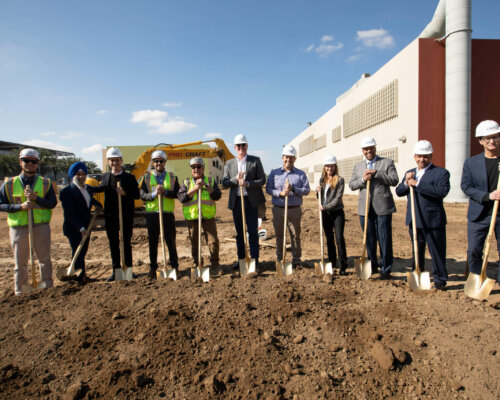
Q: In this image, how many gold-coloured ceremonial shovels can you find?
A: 11